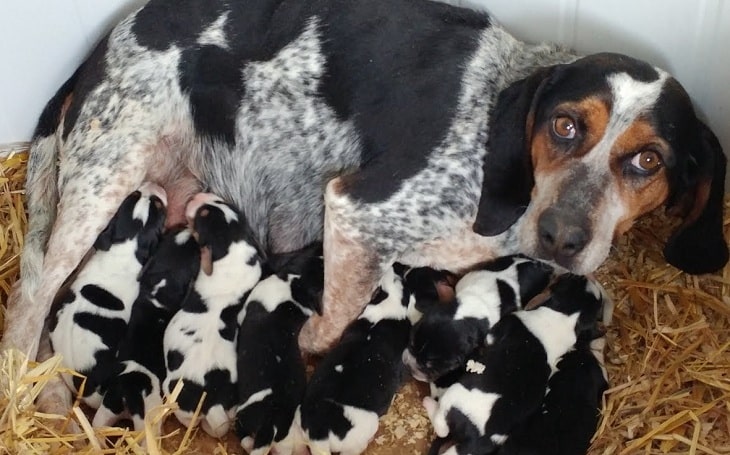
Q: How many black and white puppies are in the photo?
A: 8